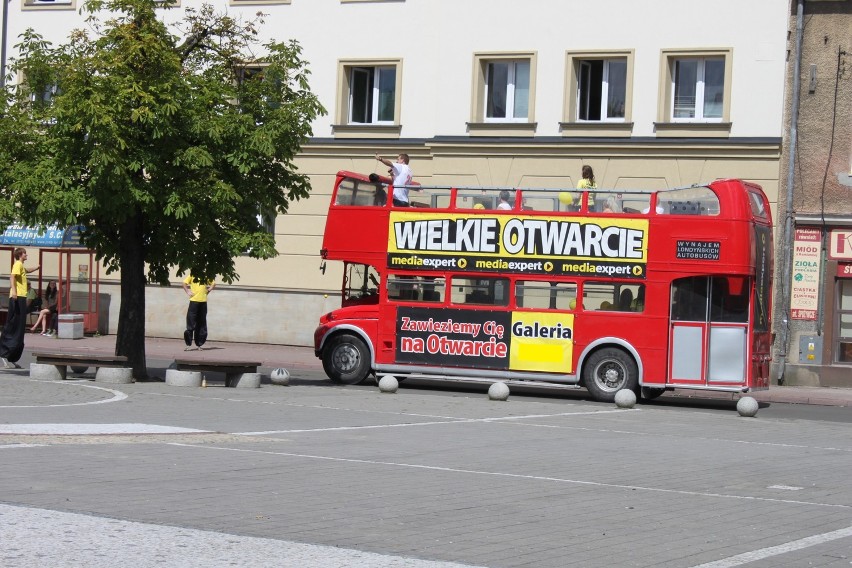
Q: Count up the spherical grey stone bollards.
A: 5